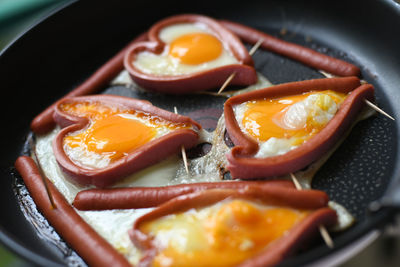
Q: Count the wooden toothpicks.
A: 4